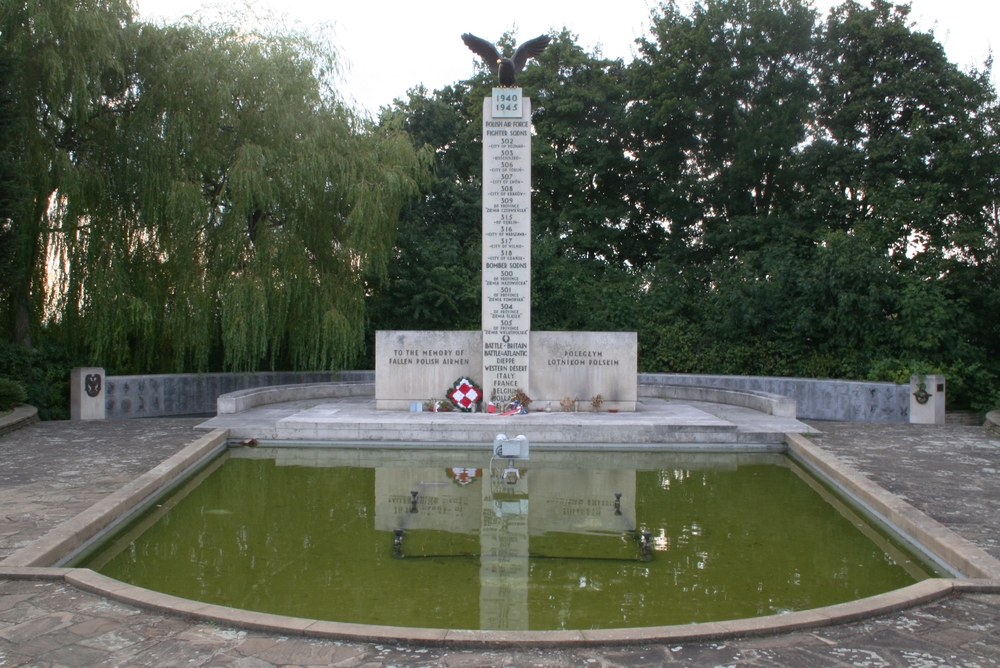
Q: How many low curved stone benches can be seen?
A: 2